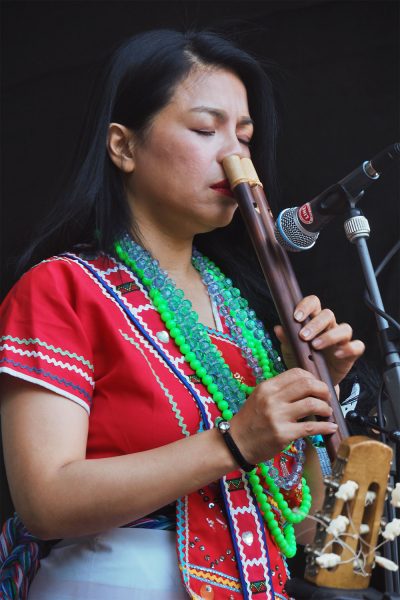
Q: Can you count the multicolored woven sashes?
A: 1